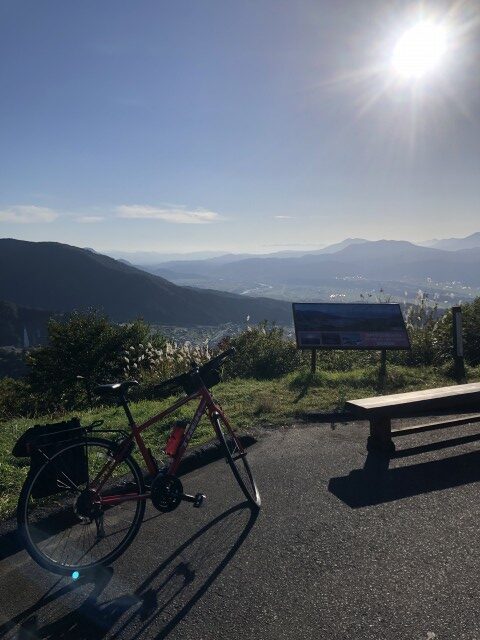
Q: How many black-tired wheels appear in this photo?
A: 2